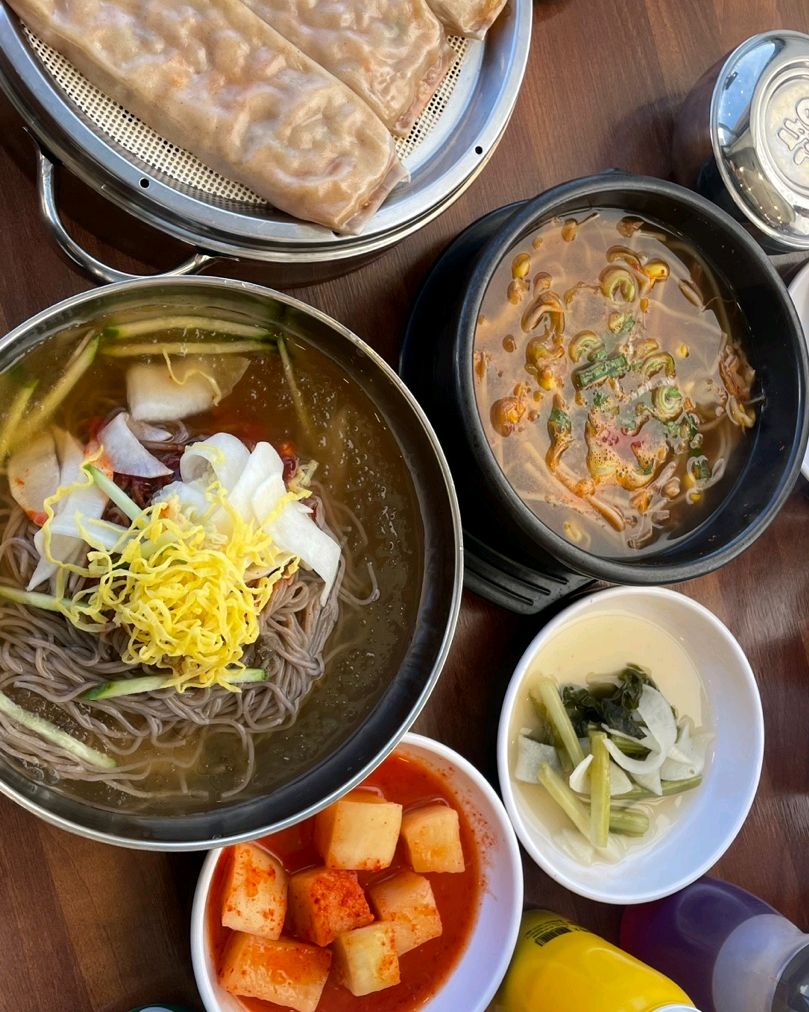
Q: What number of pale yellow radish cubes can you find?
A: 7